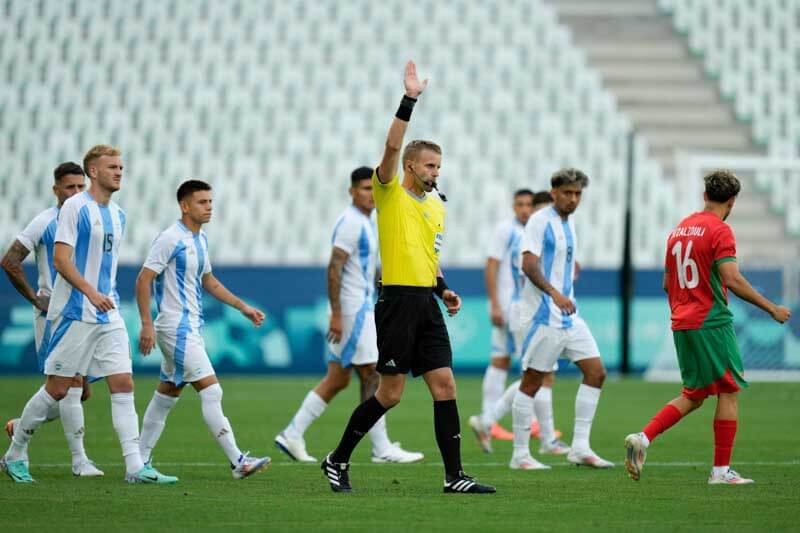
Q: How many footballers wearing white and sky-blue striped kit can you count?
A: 7